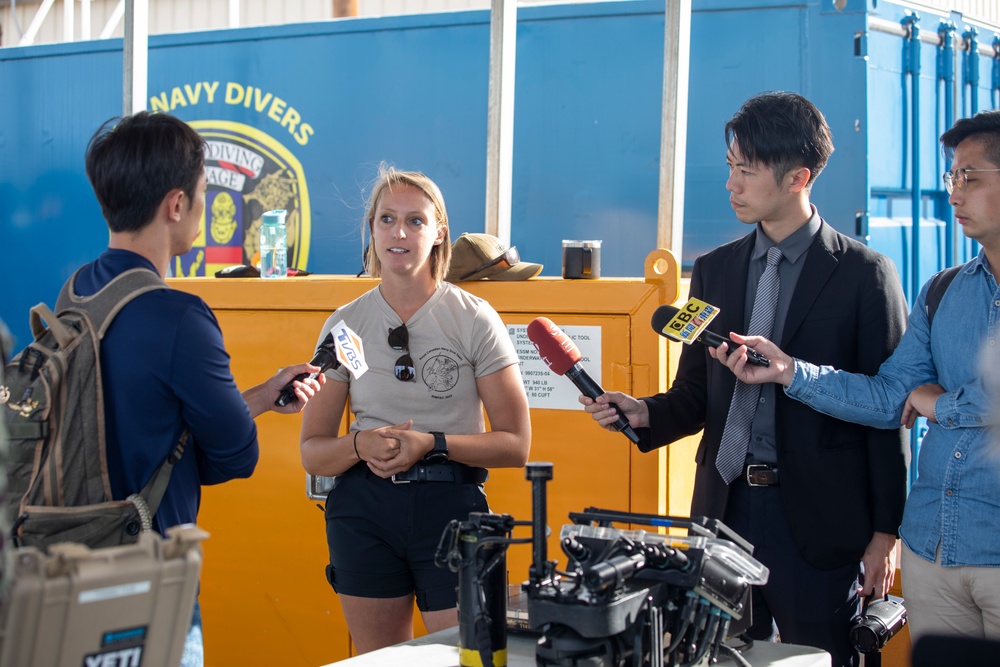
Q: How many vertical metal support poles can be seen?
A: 3